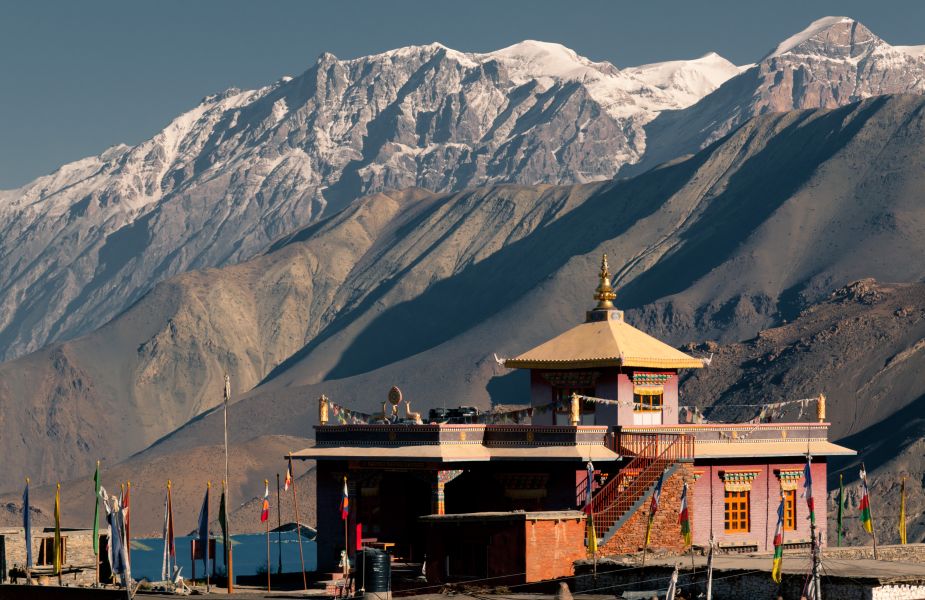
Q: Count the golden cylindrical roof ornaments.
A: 3